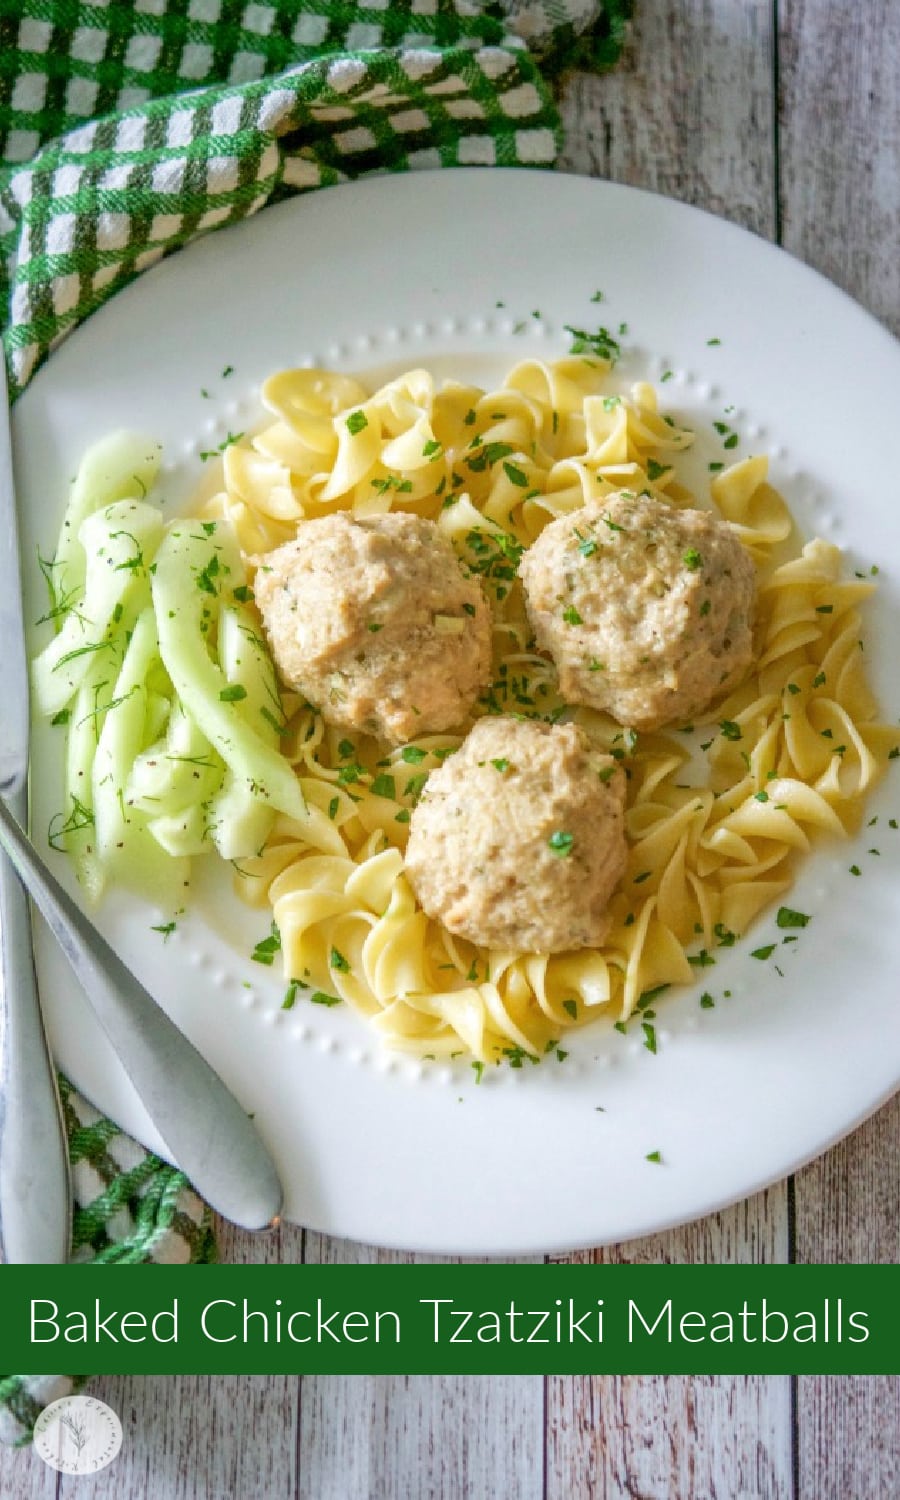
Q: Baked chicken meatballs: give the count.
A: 3